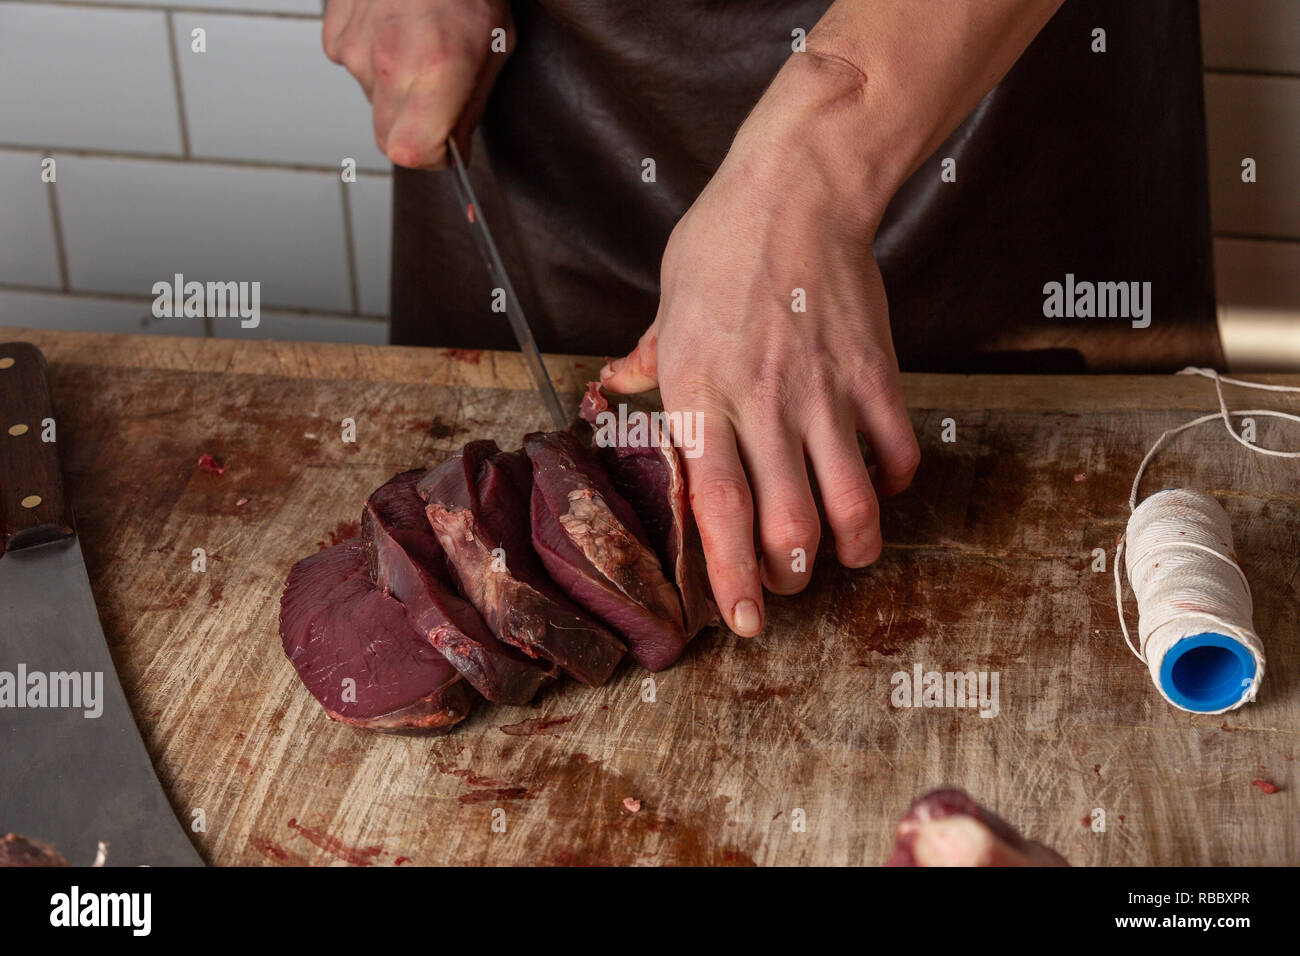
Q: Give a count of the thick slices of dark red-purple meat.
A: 5